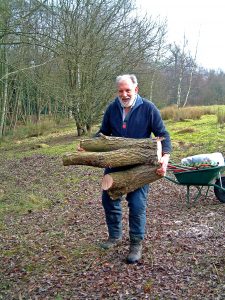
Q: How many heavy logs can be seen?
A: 3